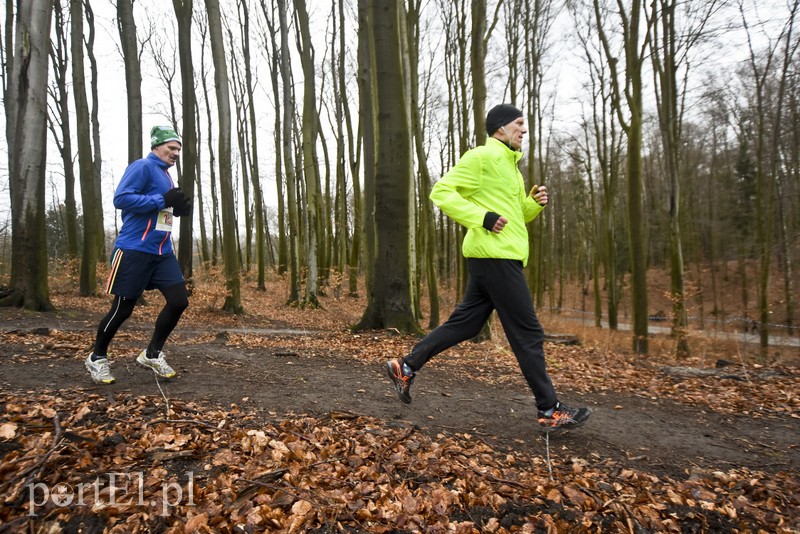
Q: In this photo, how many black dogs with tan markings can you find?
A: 0